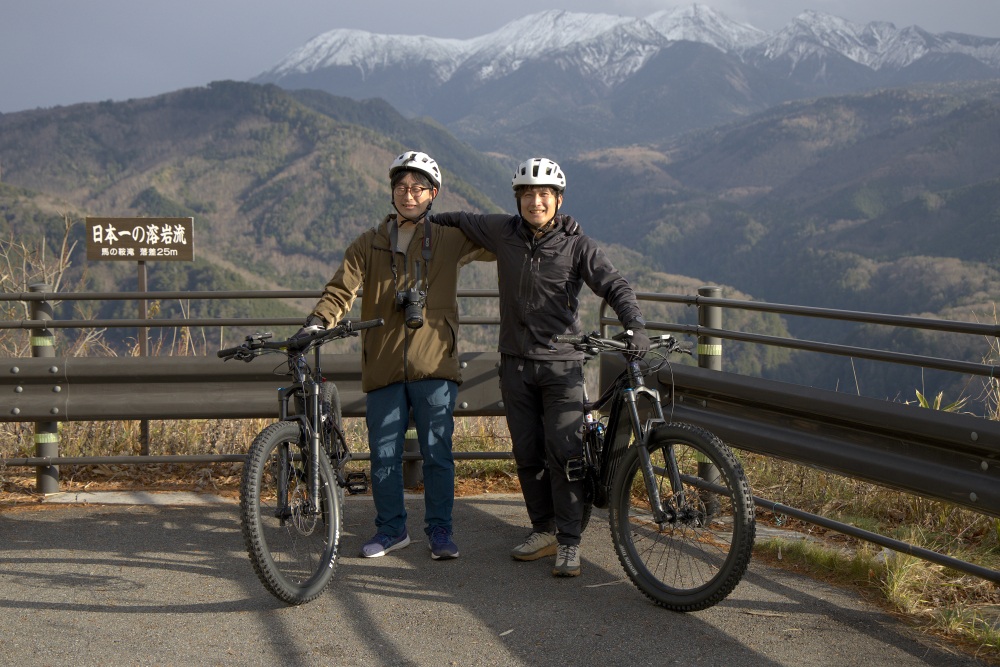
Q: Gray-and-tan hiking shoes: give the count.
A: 2